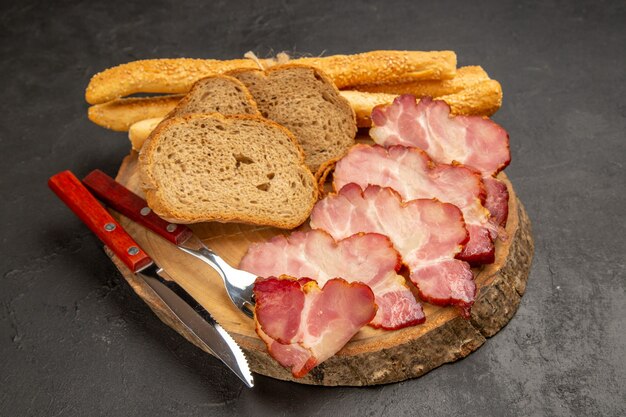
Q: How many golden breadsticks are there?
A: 3